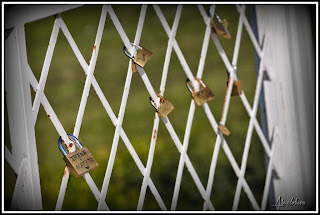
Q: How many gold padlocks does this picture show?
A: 7